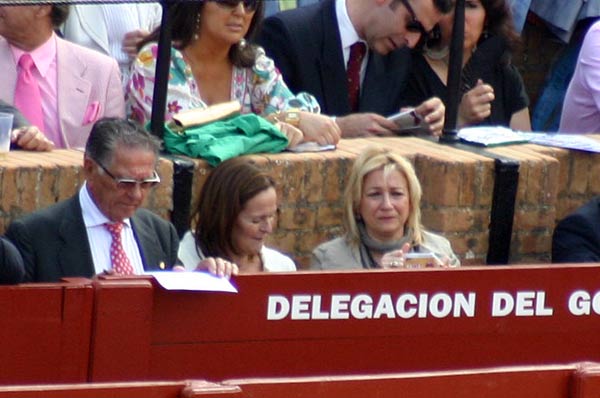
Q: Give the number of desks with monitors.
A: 0